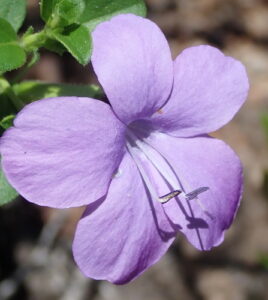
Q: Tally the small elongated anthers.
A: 2